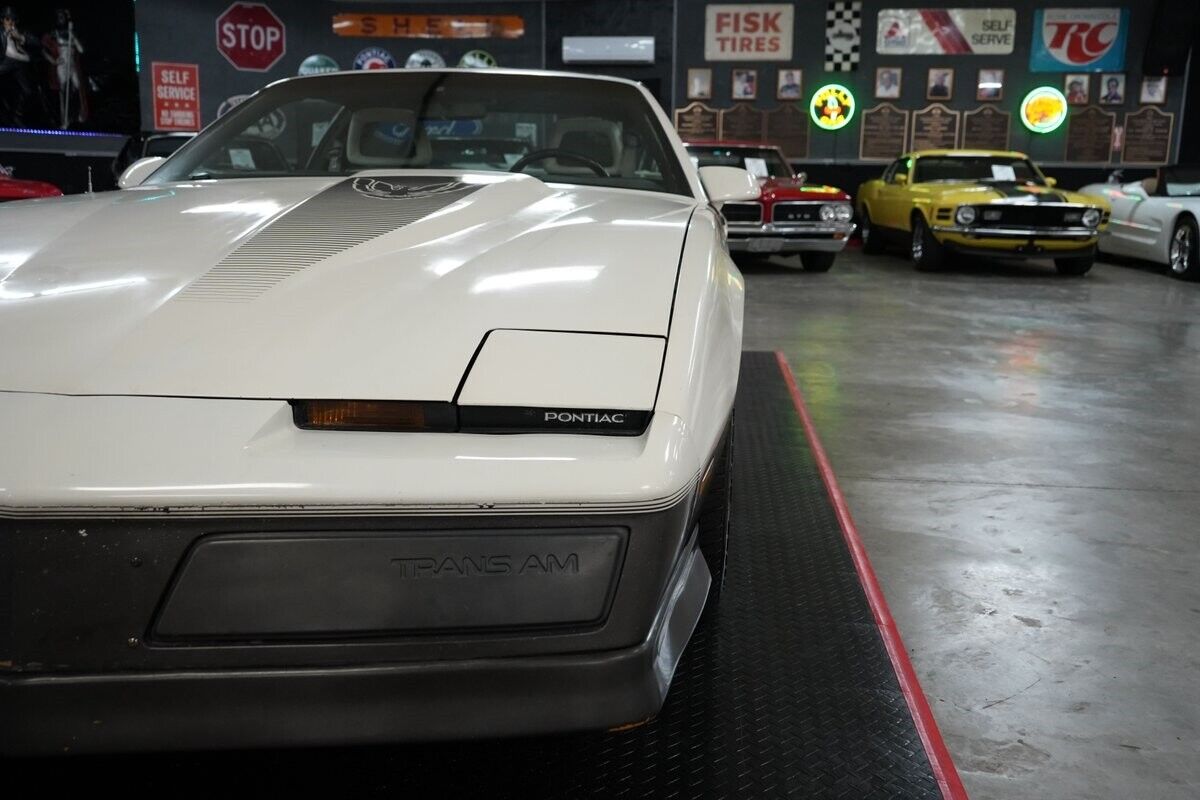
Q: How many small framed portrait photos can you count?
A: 9